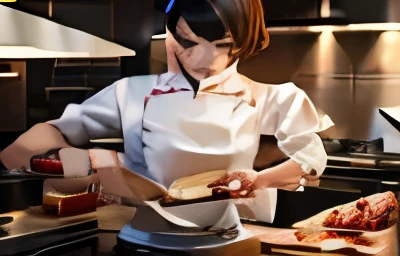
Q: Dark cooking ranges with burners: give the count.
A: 1